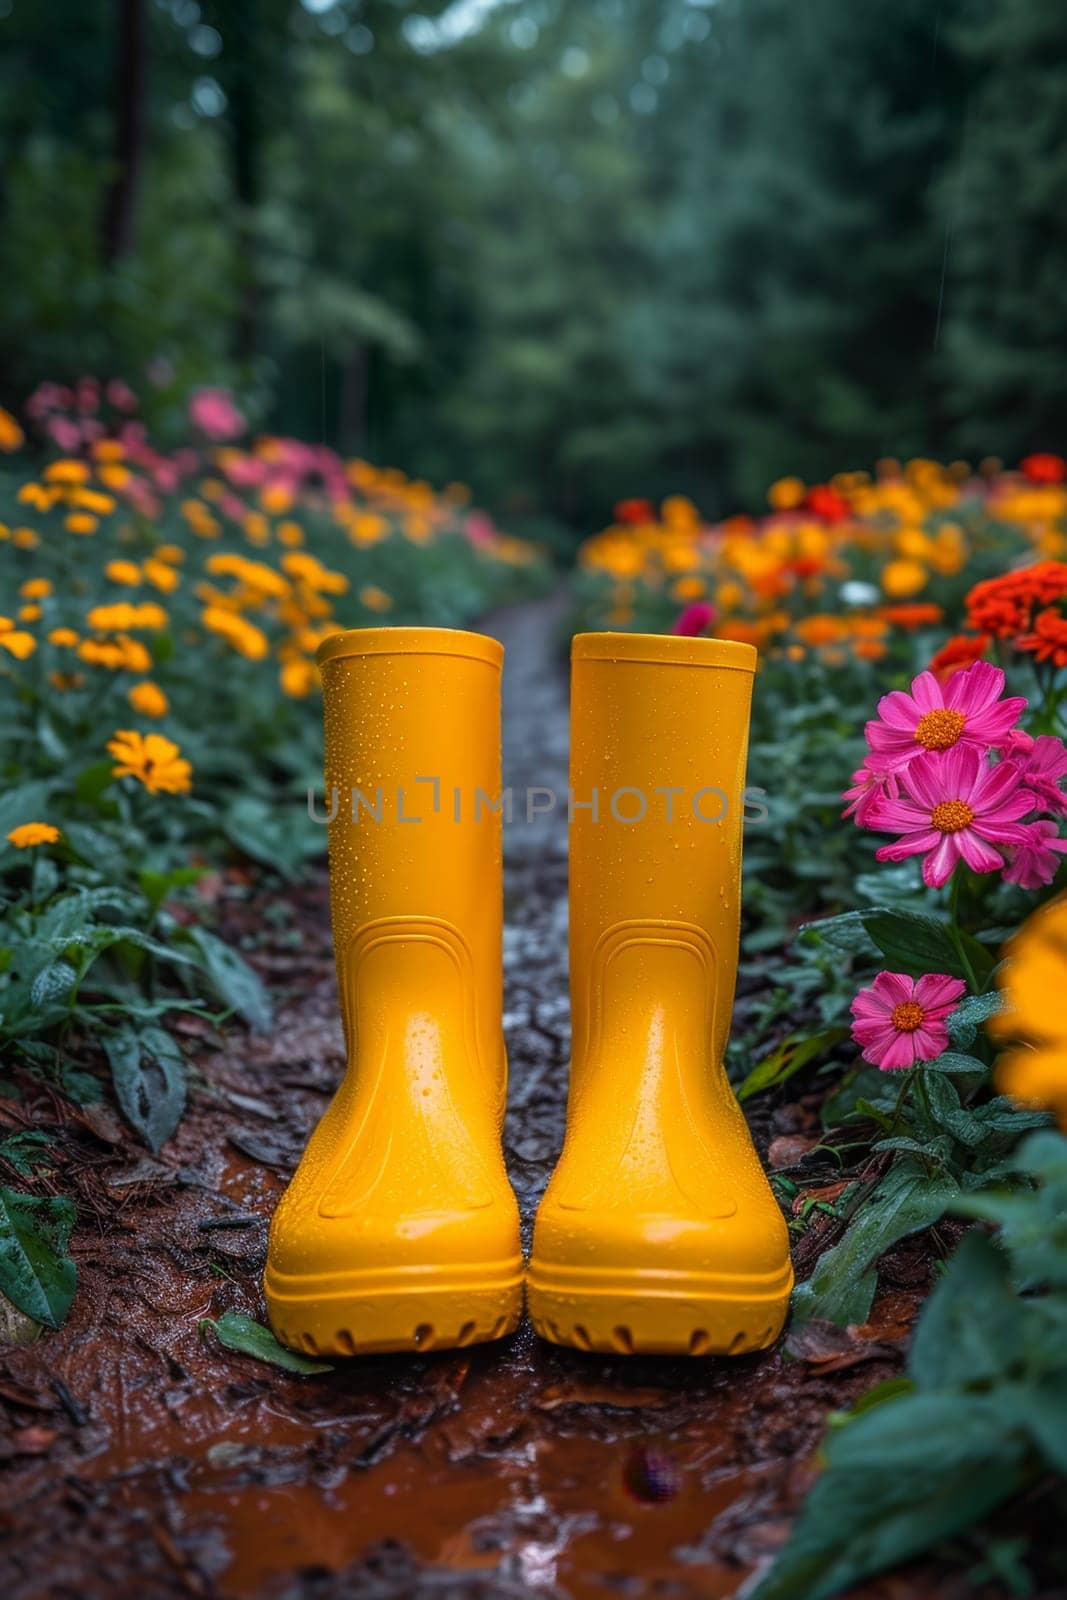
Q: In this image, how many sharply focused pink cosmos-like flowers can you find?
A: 3